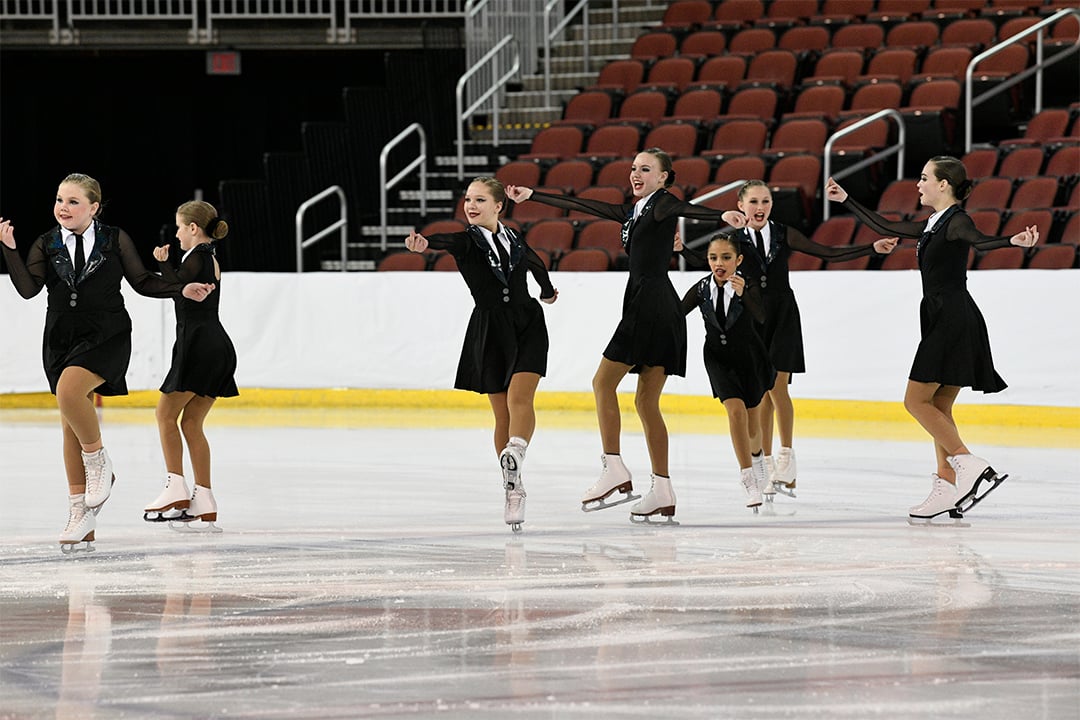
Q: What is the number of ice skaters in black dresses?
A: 7